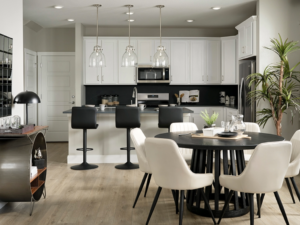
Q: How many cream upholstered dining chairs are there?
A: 6